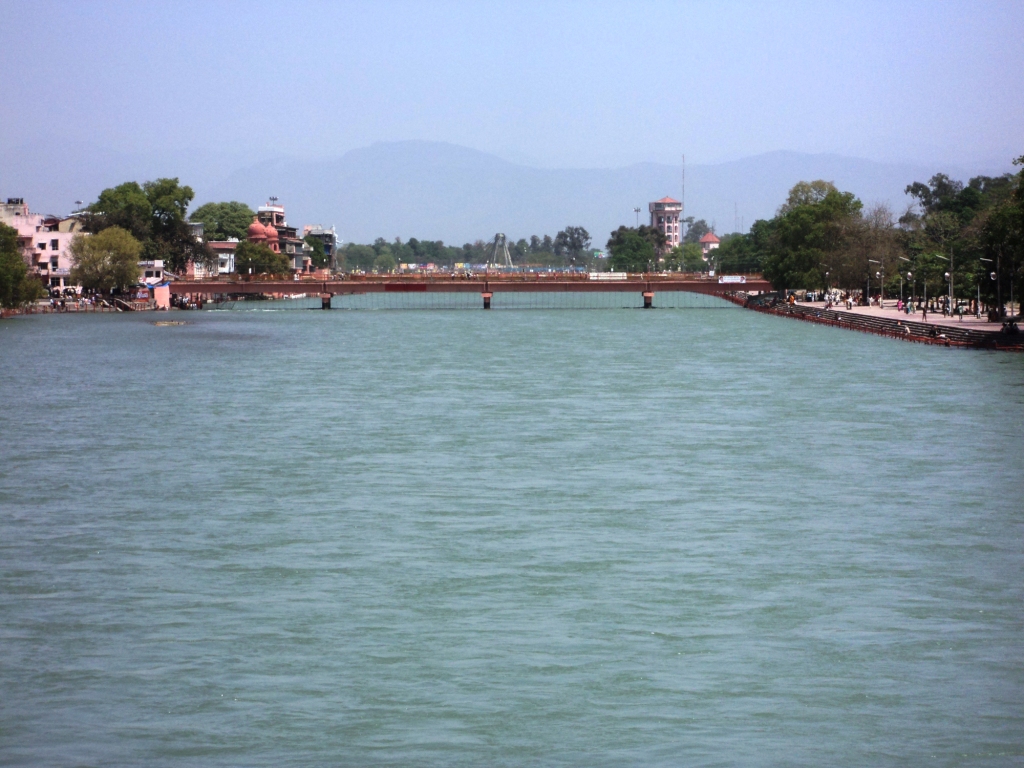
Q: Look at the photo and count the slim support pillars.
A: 3